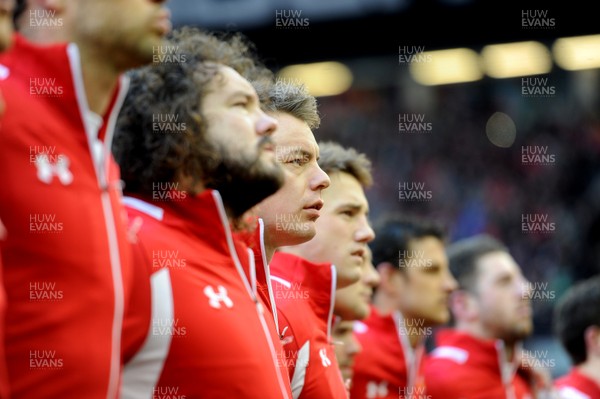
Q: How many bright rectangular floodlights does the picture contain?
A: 4